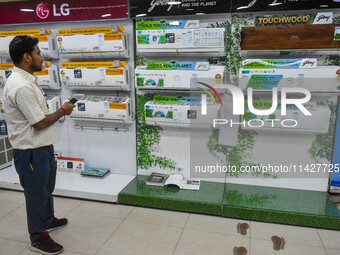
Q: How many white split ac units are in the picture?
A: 11